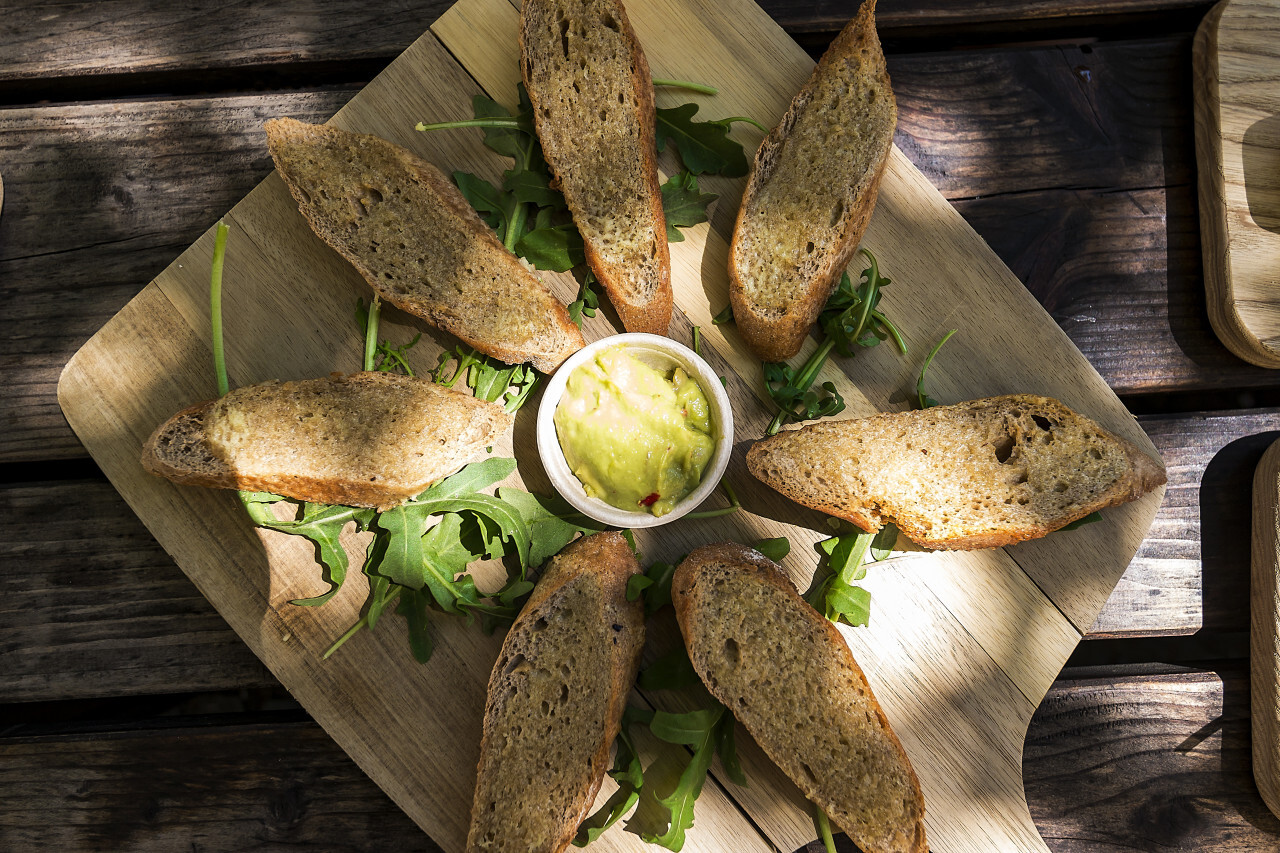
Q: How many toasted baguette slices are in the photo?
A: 7